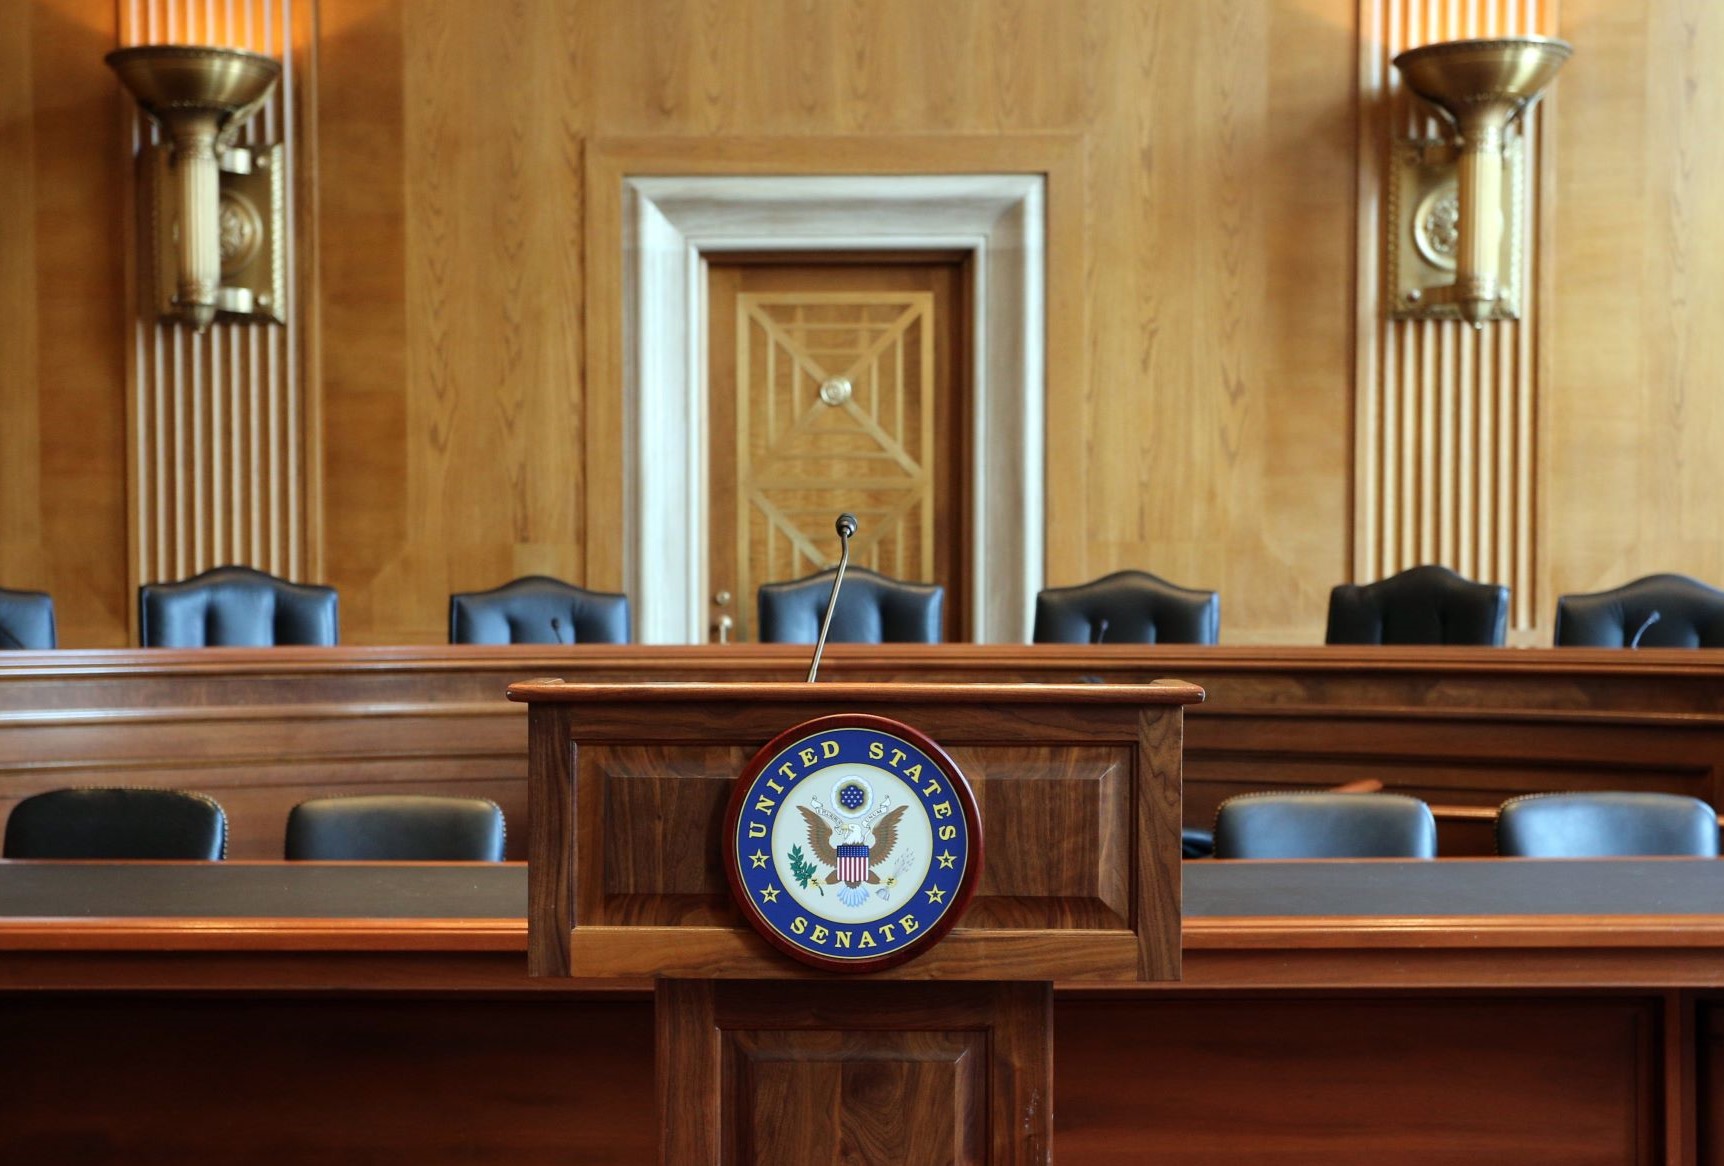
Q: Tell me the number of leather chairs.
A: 11